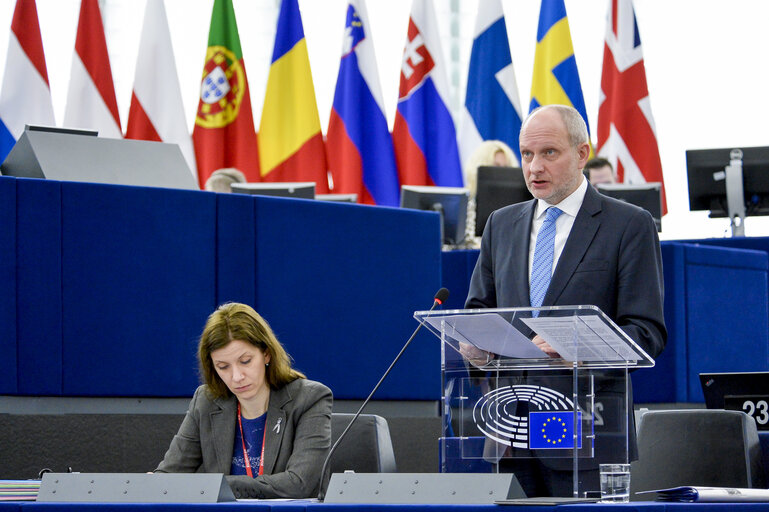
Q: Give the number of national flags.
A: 10